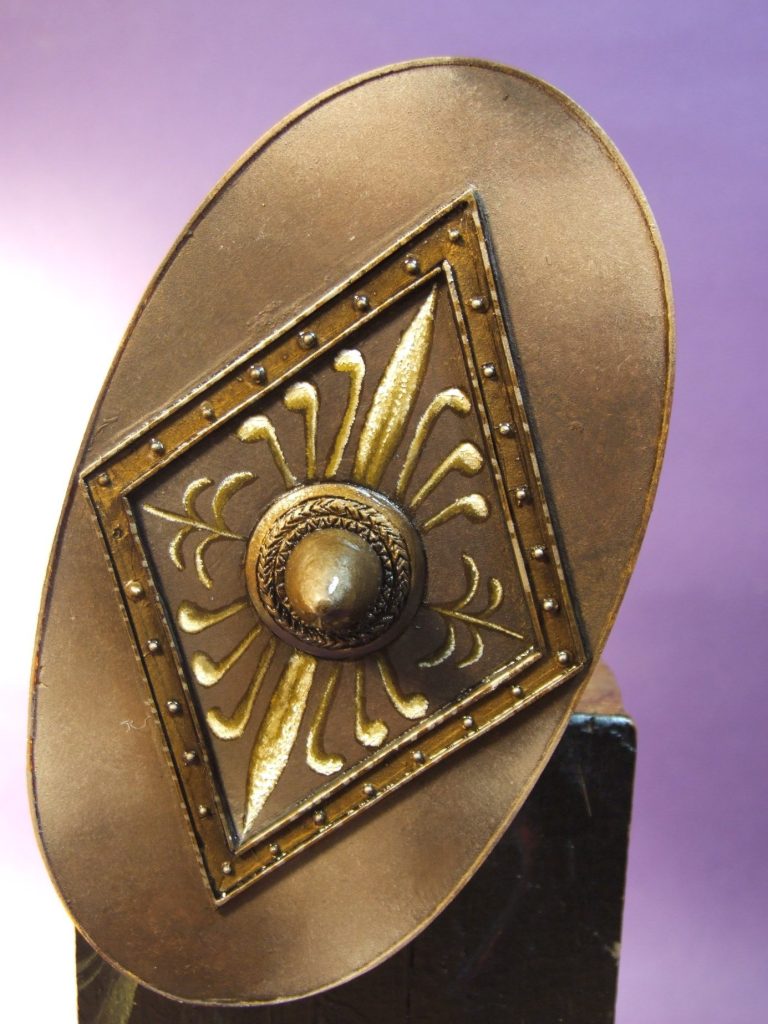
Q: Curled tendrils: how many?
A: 12